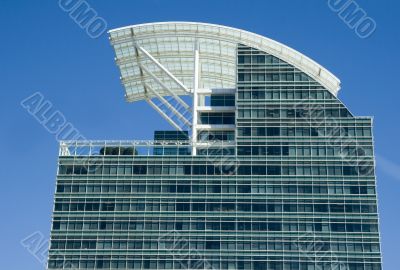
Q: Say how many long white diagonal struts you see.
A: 4